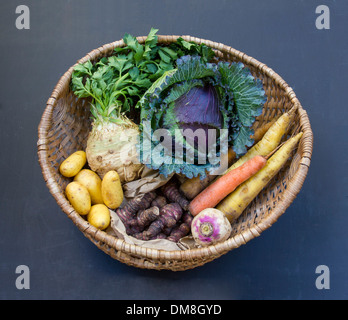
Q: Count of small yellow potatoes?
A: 5